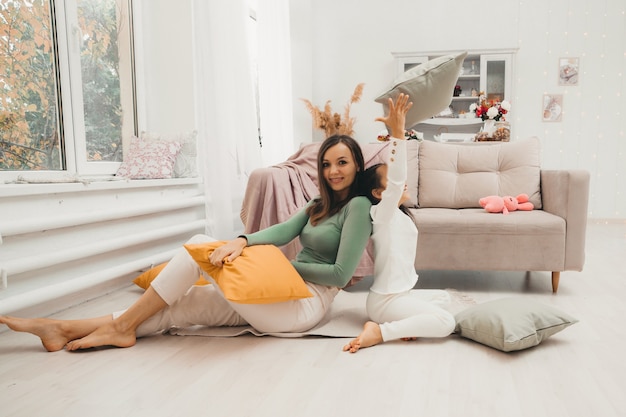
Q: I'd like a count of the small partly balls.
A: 0